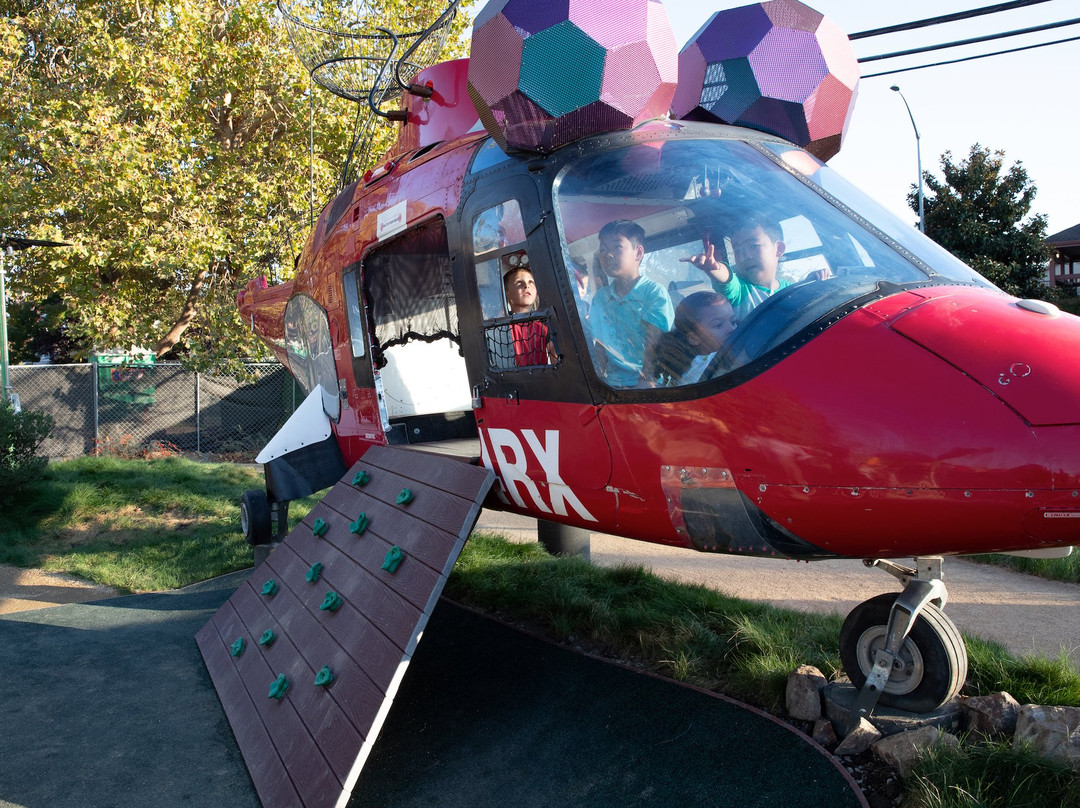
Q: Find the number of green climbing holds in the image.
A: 12